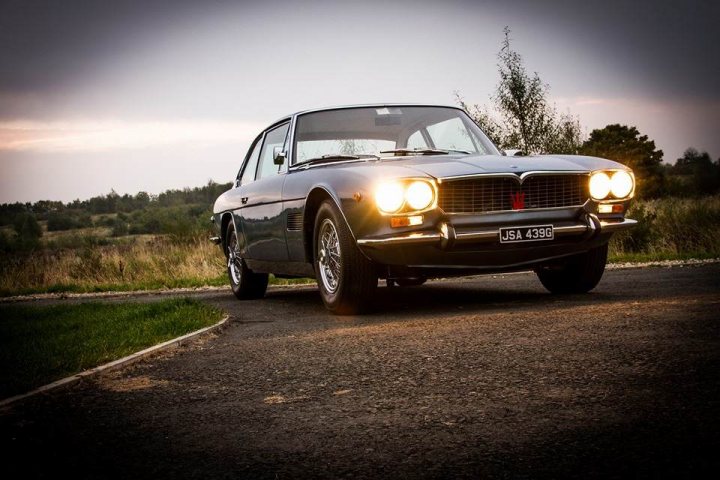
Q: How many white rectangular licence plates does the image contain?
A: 0